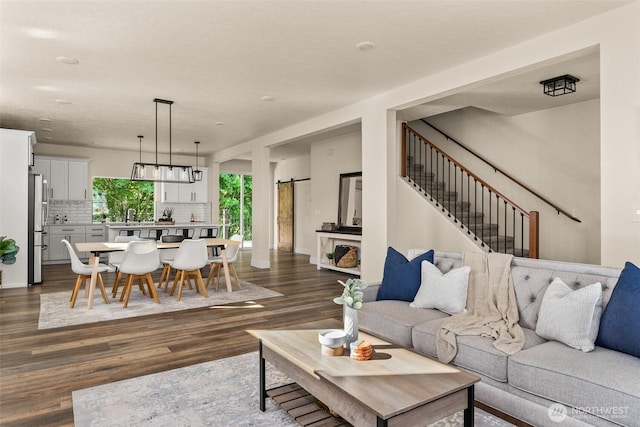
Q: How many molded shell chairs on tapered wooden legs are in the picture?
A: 6